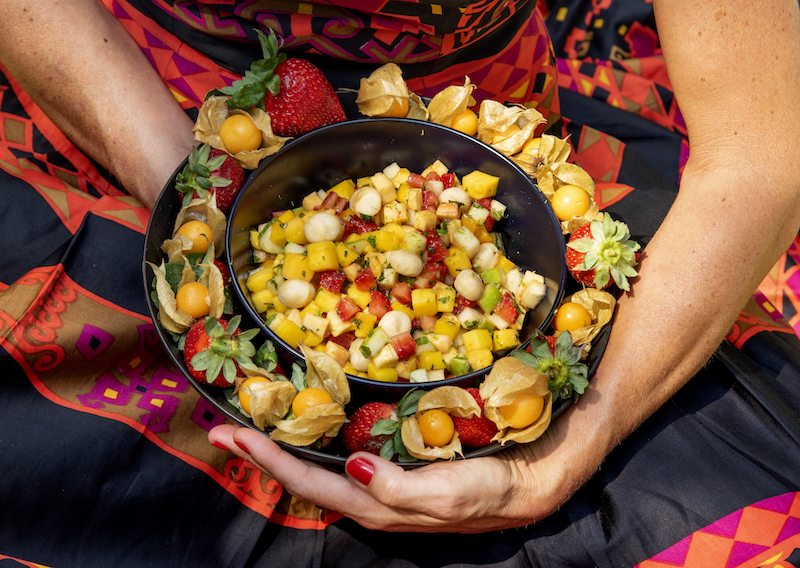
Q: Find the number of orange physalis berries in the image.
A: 13